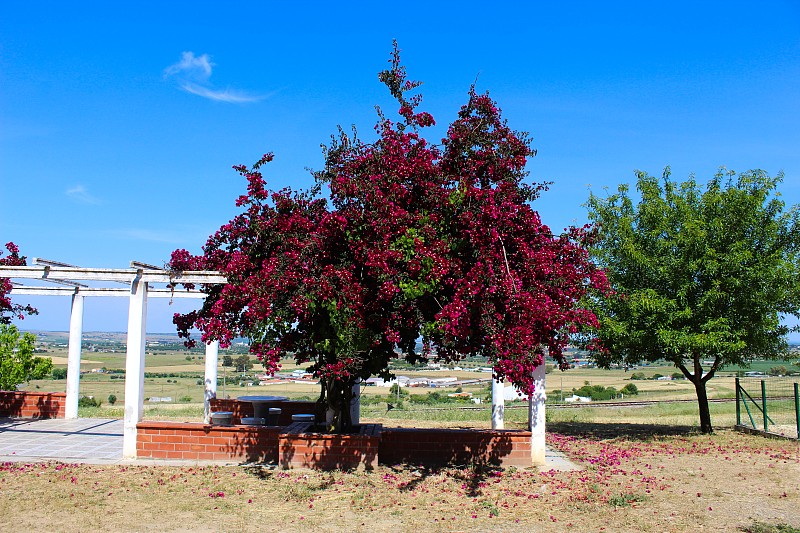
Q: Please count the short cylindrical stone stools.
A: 4